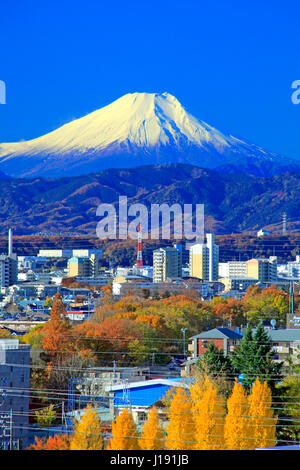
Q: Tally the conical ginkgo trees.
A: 7